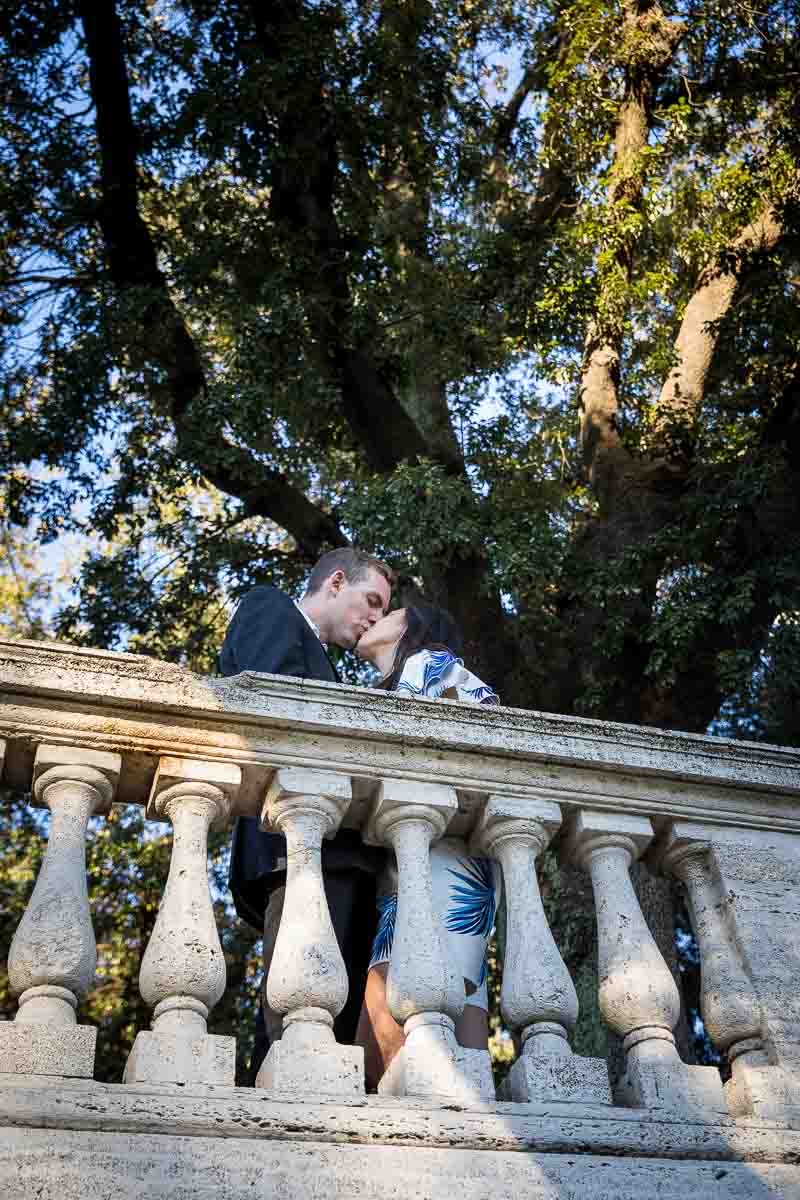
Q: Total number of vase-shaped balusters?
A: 7